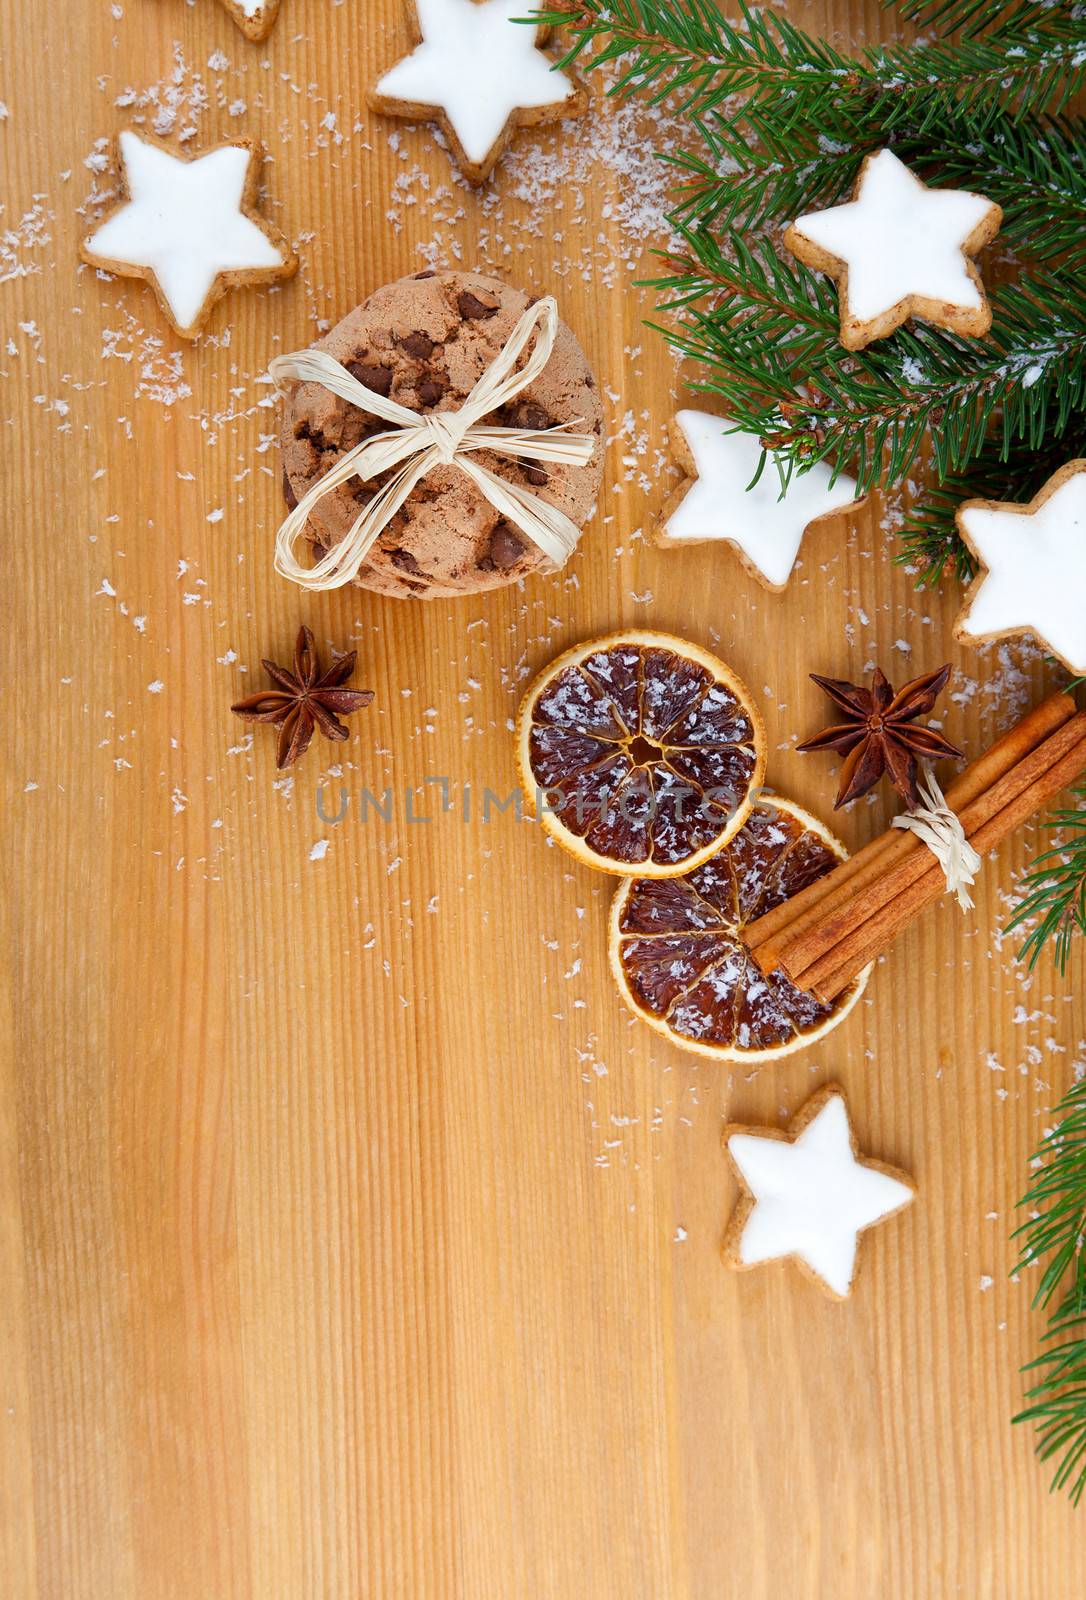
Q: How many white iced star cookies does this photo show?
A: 7